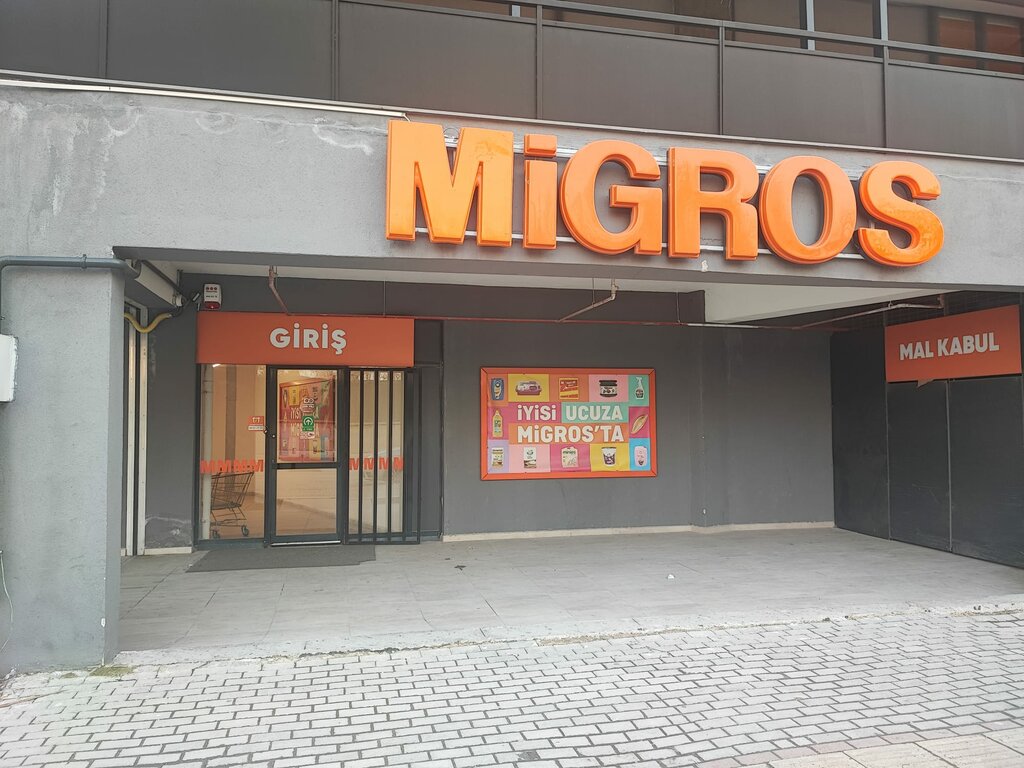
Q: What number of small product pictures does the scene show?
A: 12